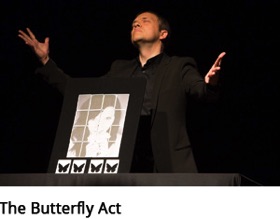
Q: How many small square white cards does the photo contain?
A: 4